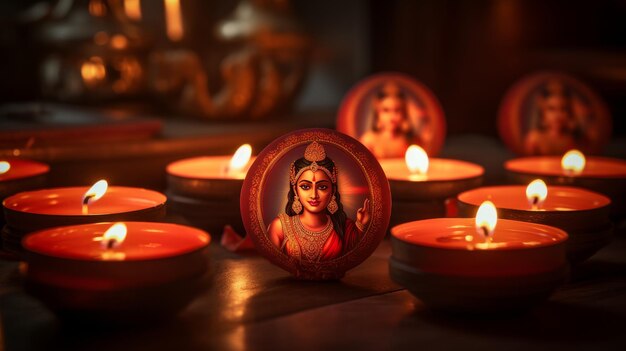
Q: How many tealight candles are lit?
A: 8